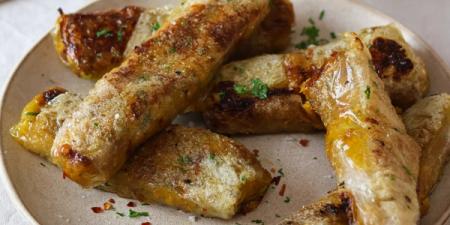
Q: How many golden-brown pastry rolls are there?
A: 6